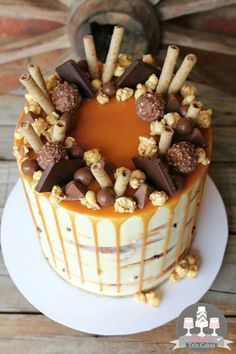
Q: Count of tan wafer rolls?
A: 12